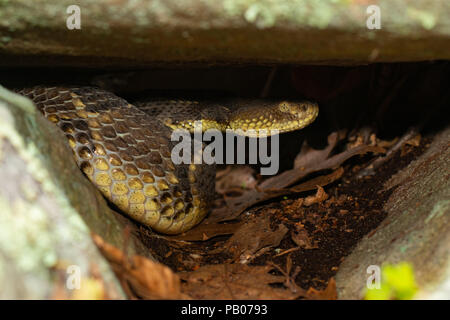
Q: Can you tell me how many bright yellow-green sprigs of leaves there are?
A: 1